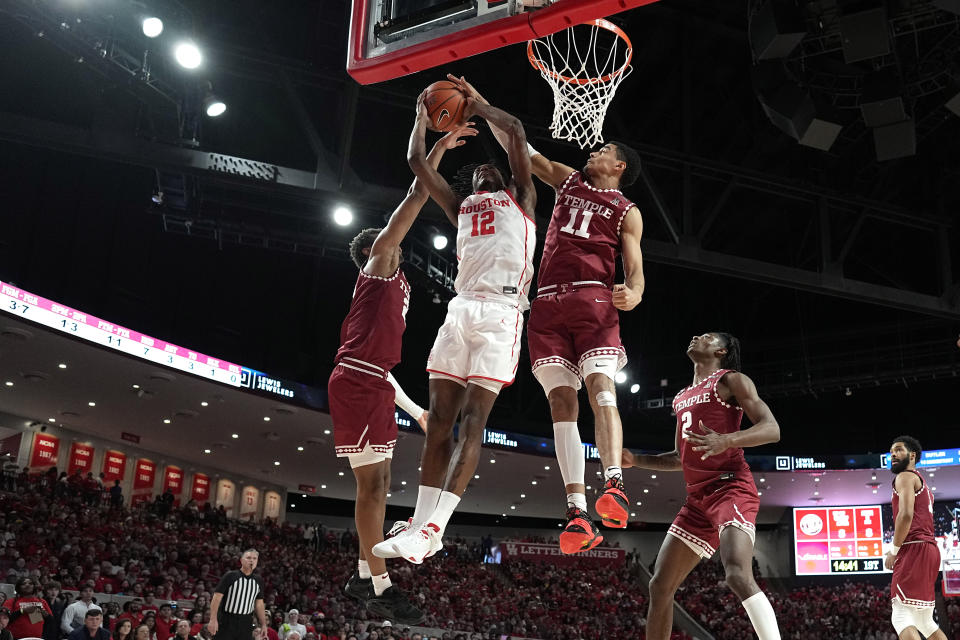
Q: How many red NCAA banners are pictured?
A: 6